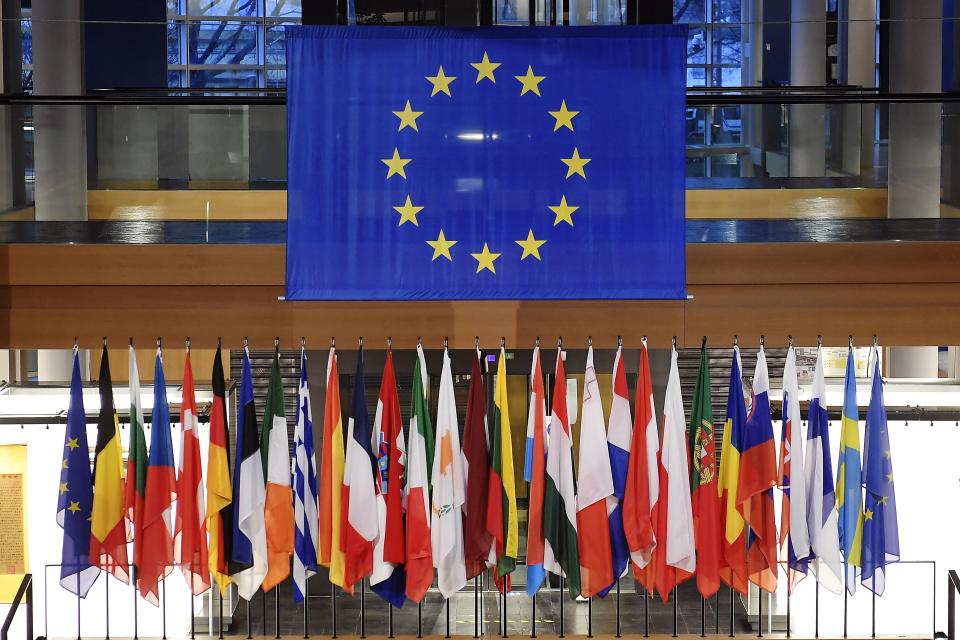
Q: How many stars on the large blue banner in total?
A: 12